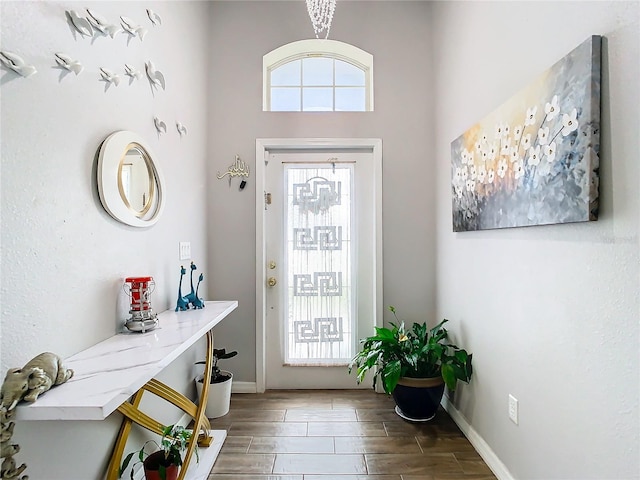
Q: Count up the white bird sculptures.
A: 11